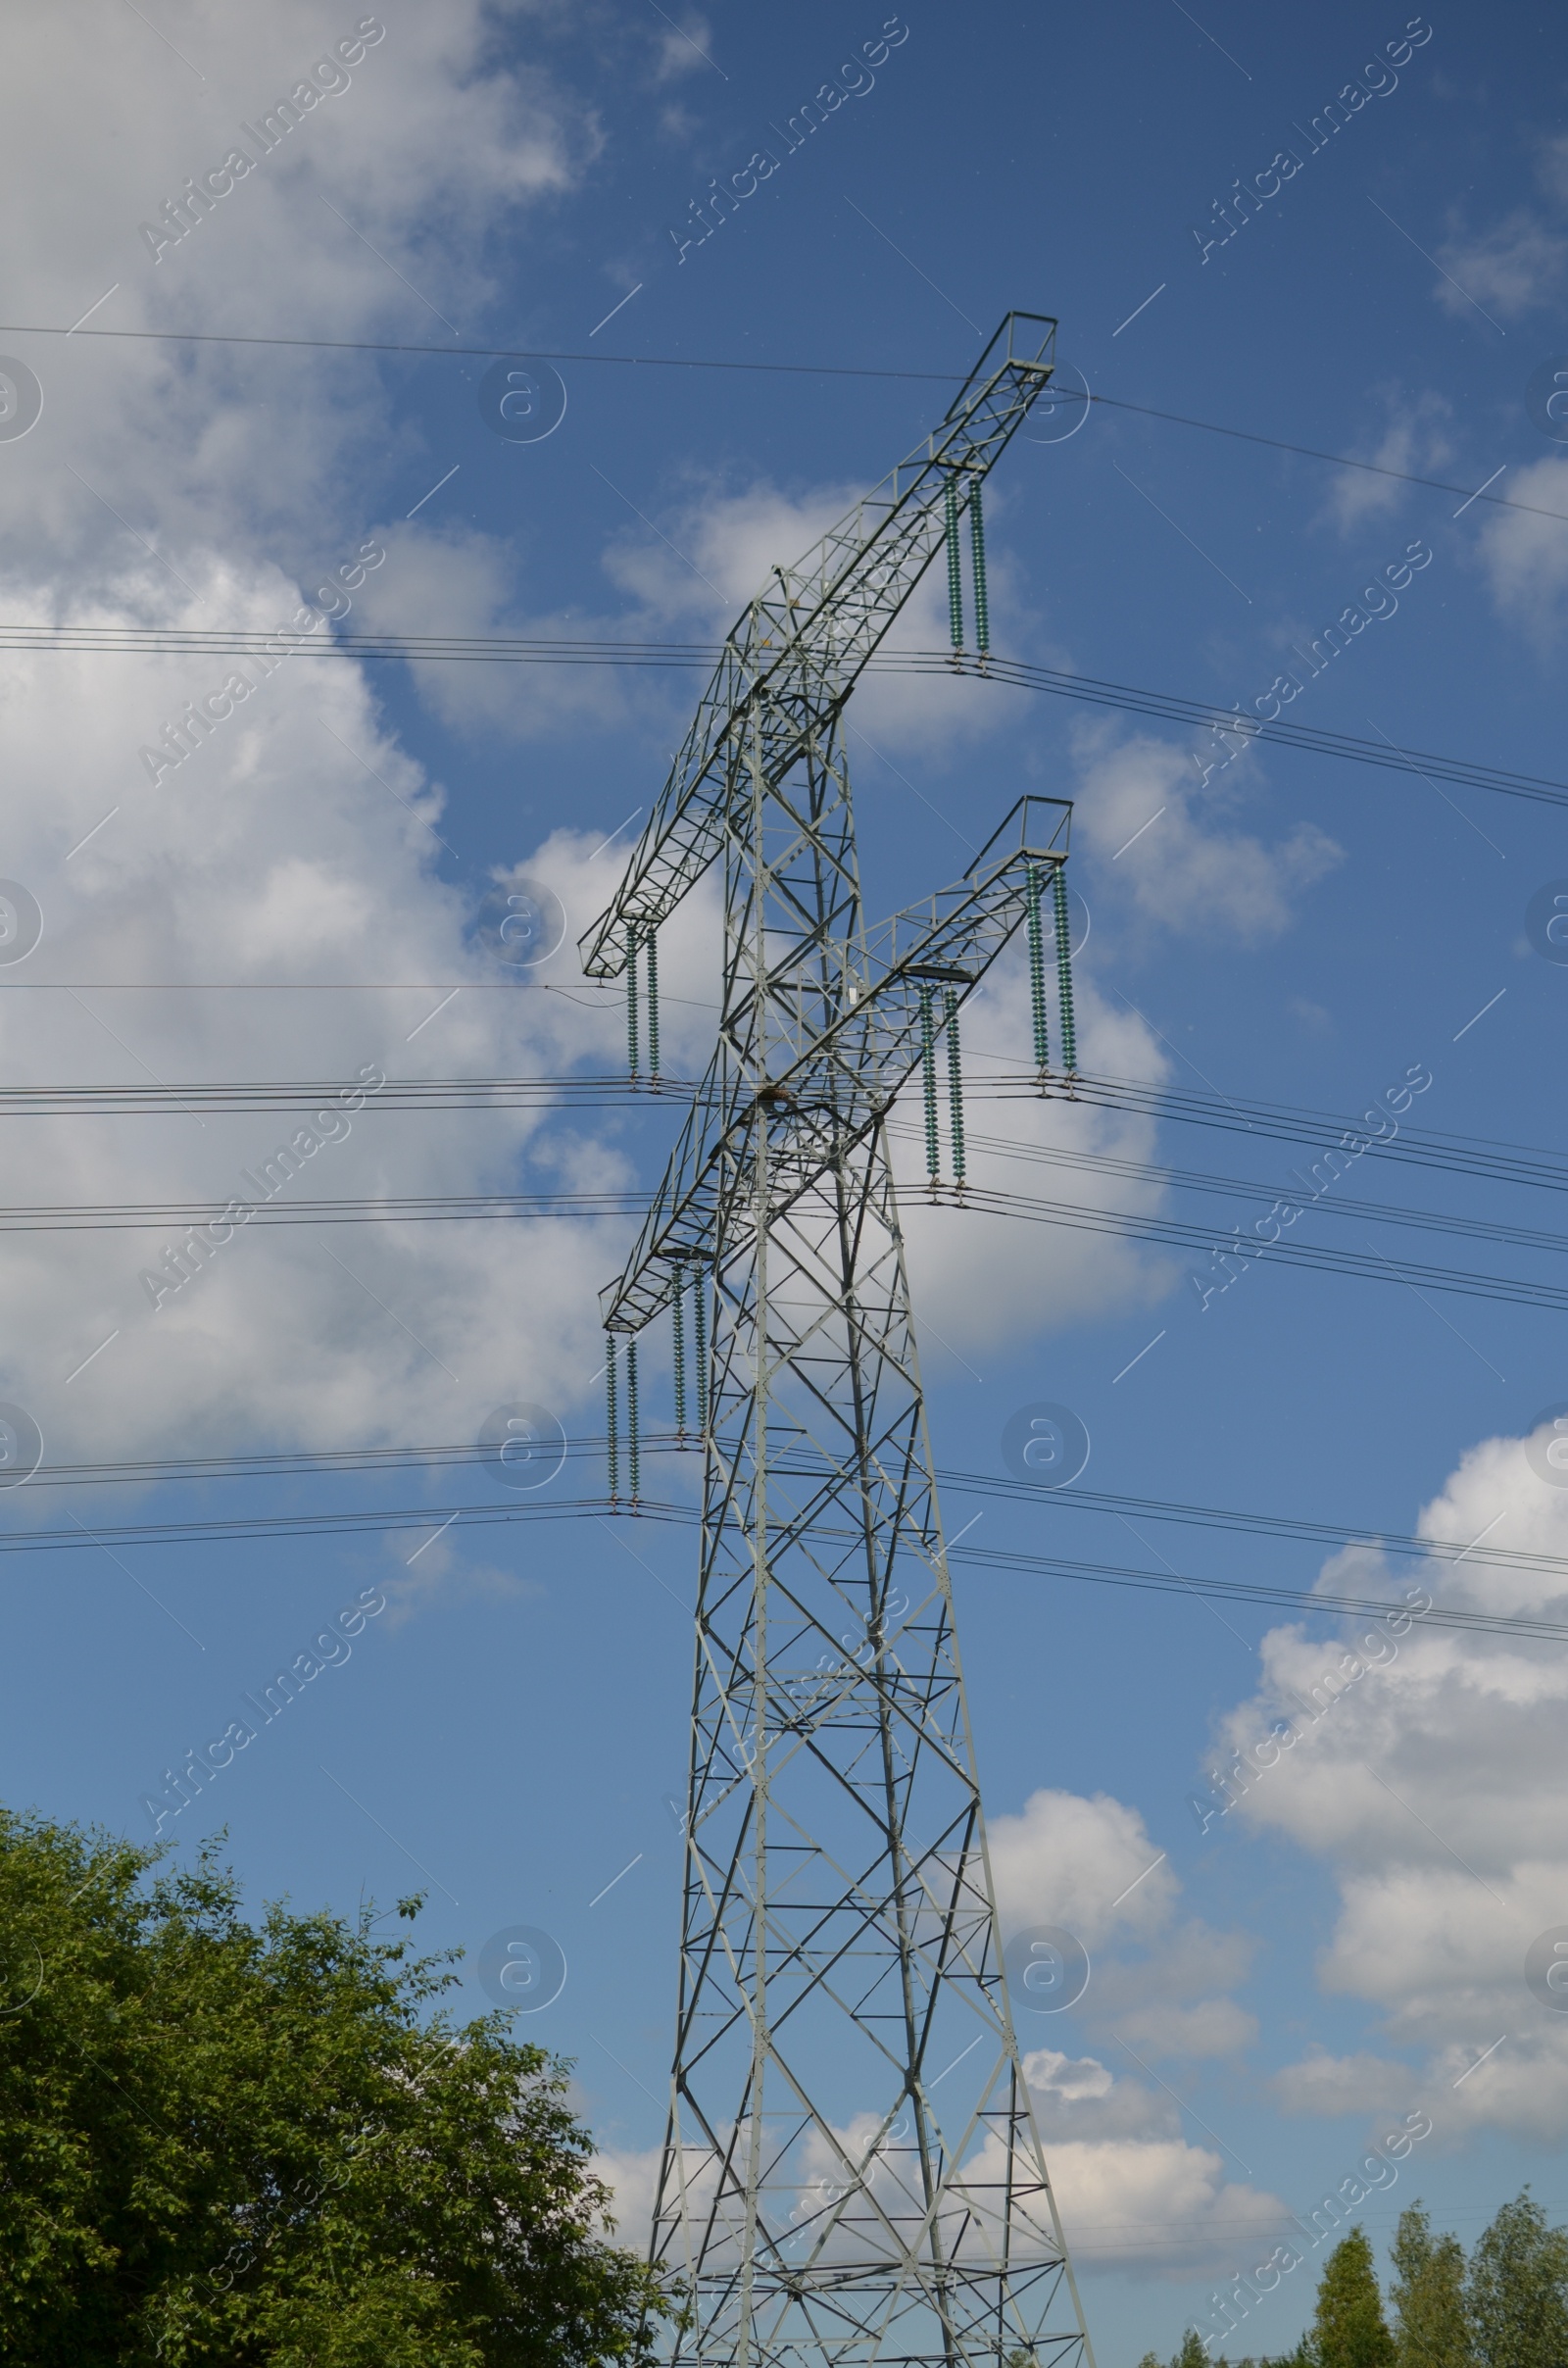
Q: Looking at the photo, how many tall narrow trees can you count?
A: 3